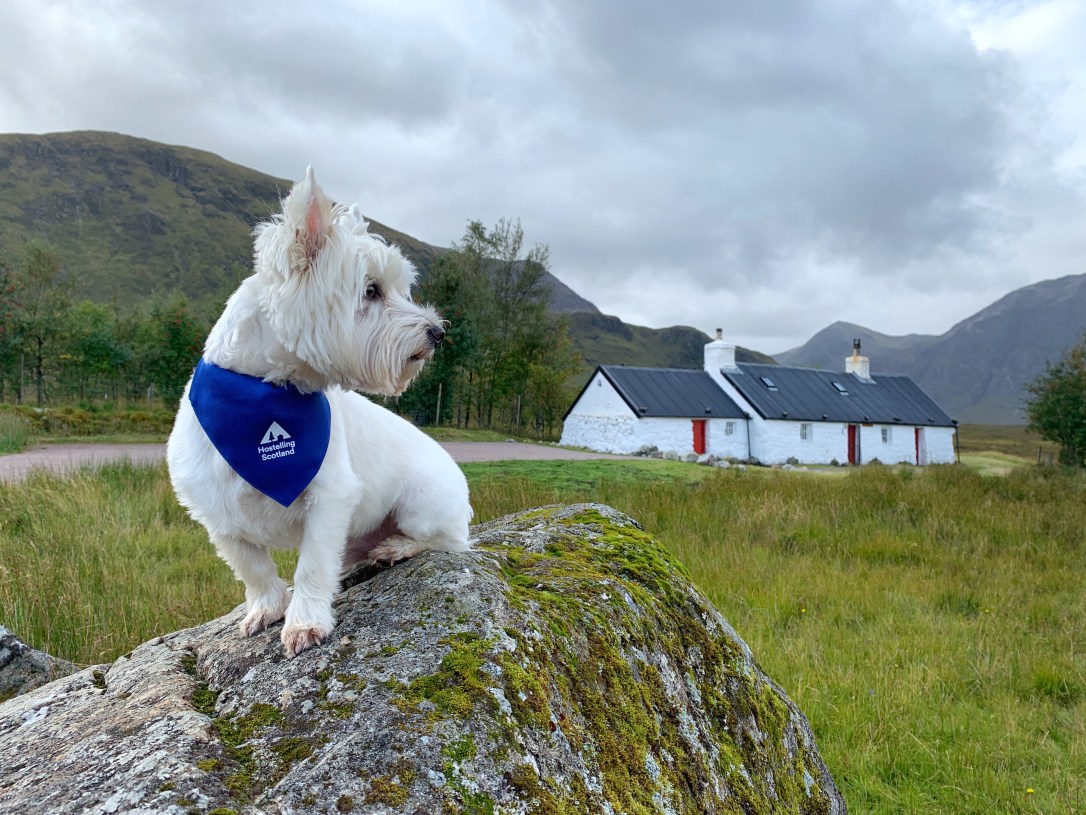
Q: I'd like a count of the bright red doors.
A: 3